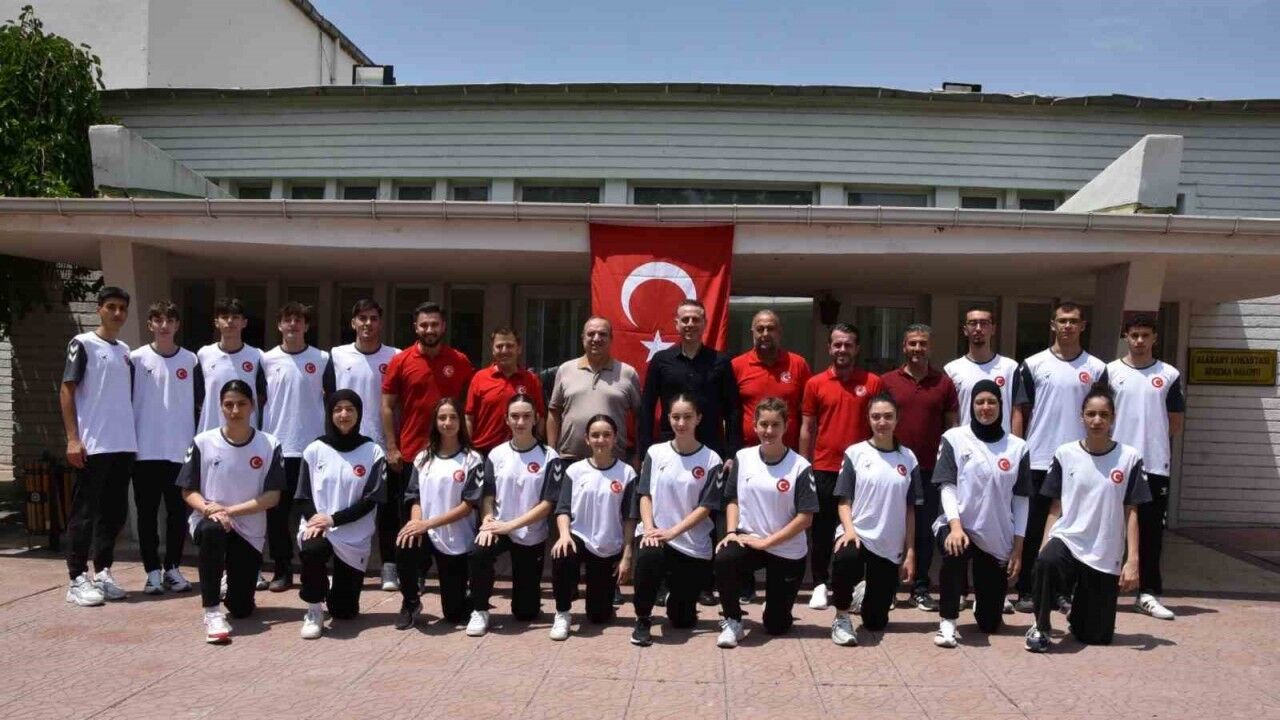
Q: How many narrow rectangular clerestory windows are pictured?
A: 10